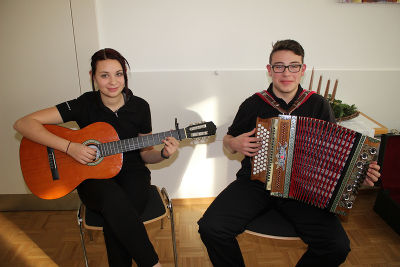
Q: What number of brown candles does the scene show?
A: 4